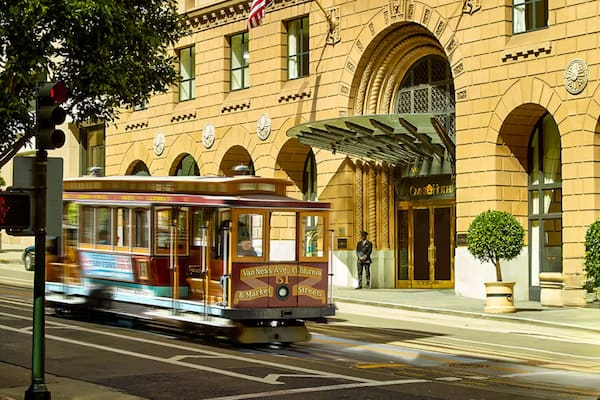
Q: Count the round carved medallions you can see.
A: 4